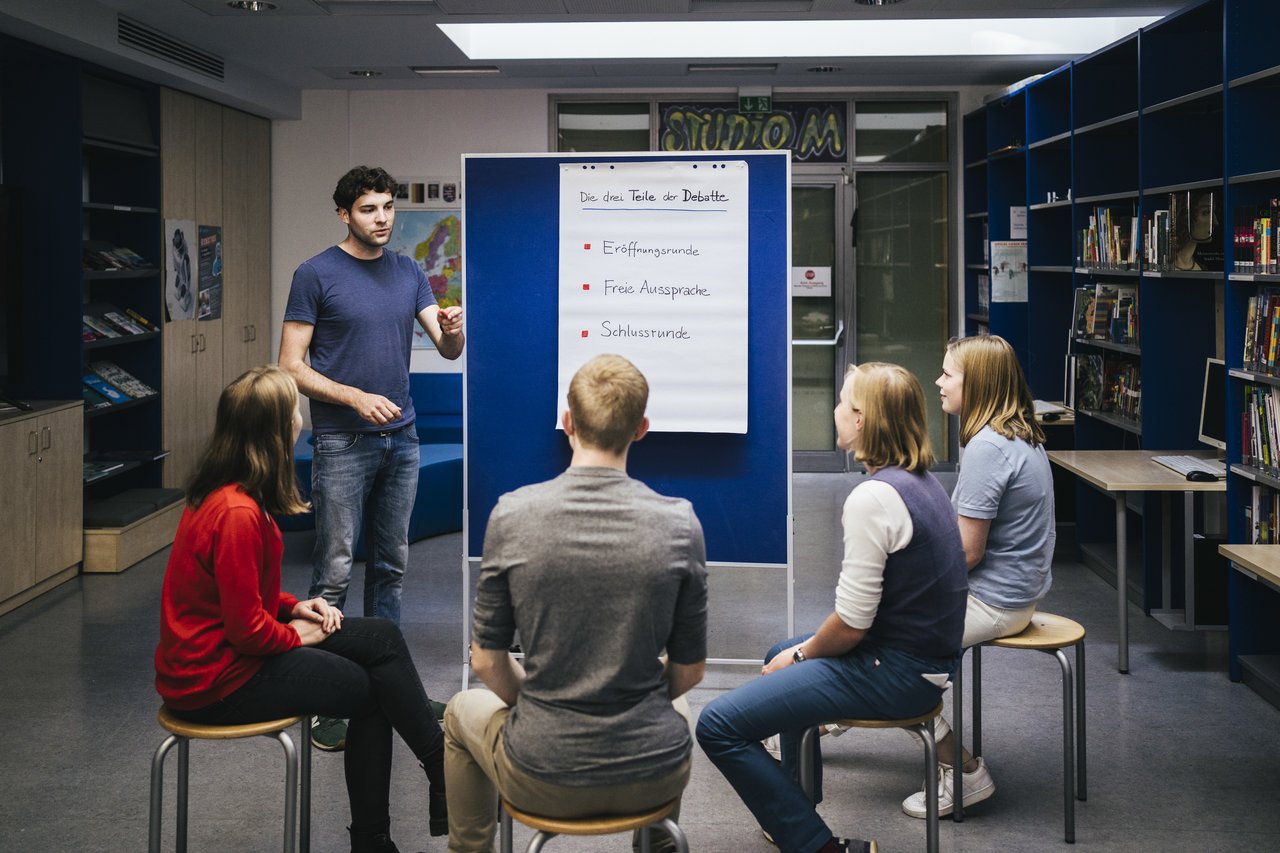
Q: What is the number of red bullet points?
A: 3